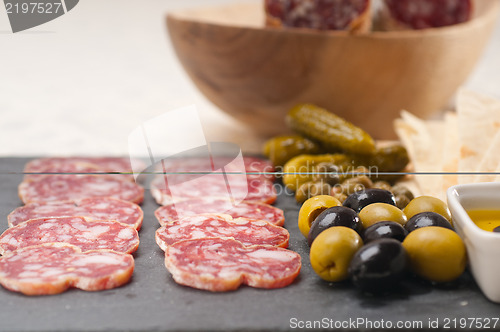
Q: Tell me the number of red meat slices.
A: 10